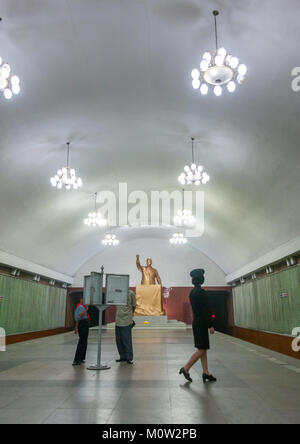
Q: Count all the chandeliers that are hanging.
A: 8